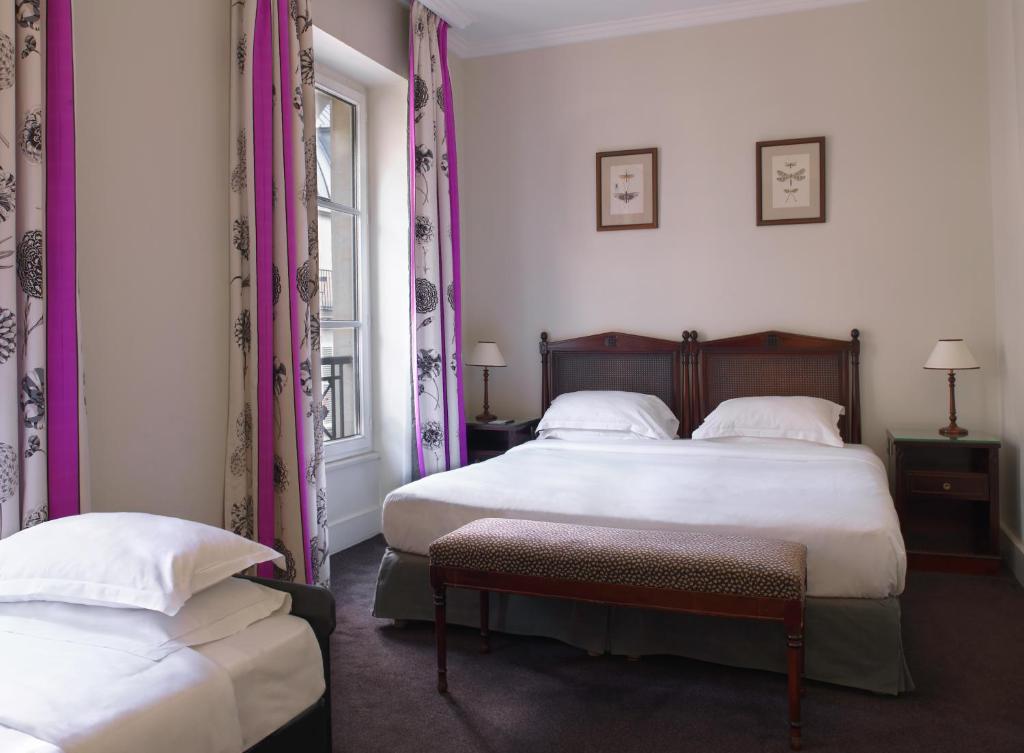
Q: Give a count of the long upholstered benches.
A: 1